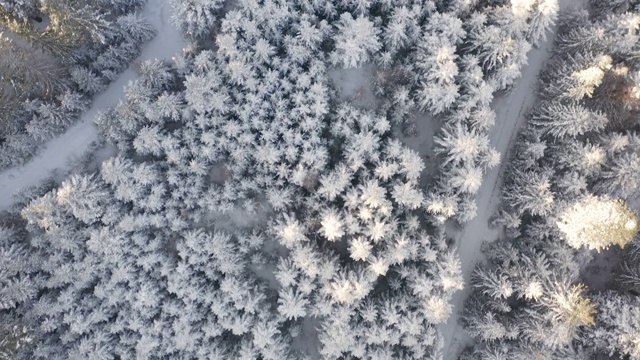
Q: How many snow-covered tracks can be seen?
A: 2